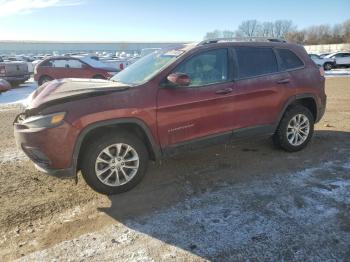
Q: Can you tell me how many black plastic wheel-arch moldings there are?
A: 2